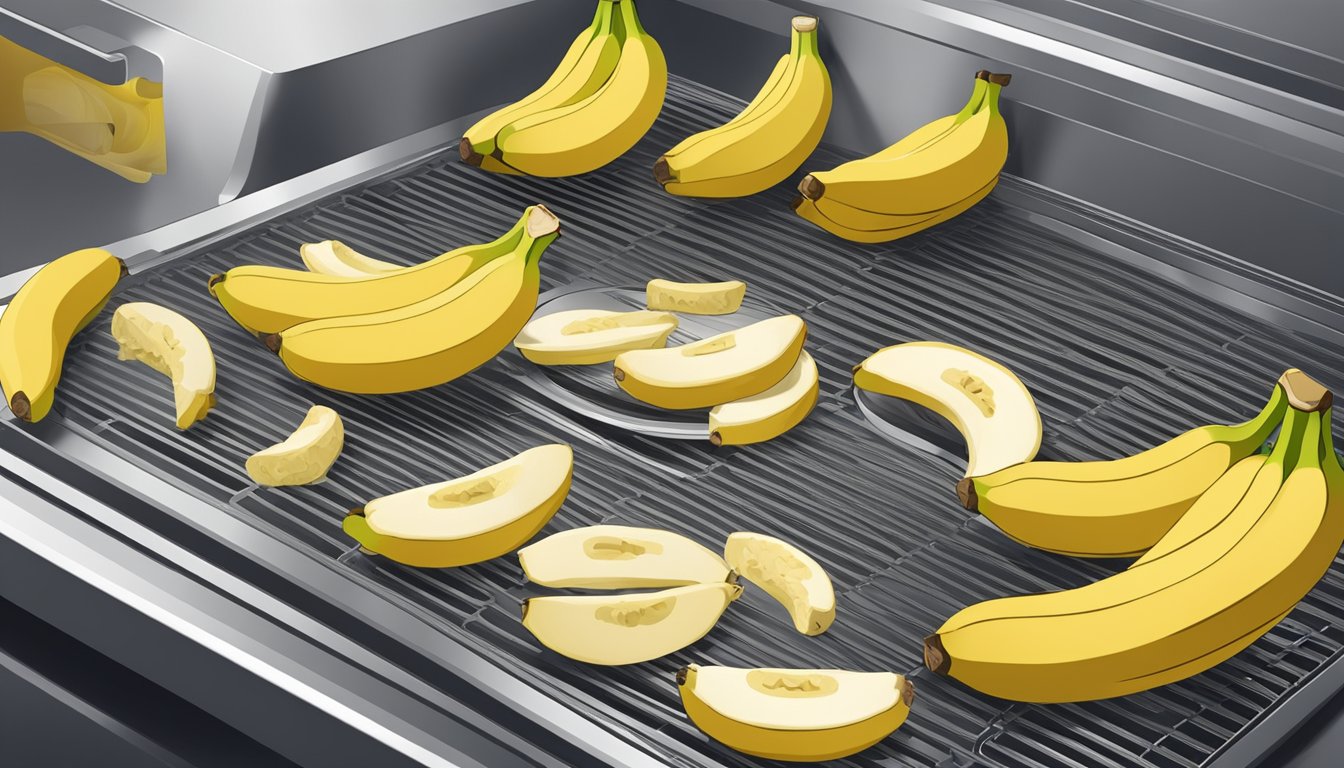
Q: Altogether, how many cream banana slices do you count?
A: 13